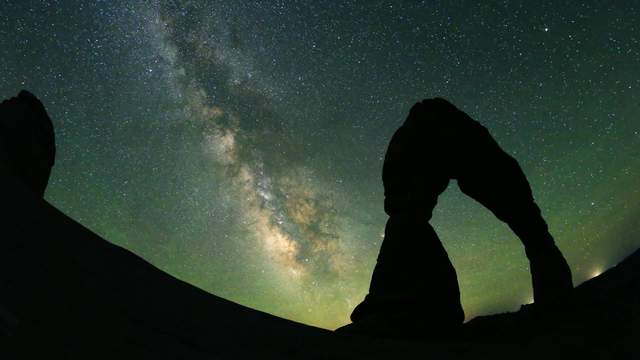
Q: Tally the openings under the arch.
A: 1